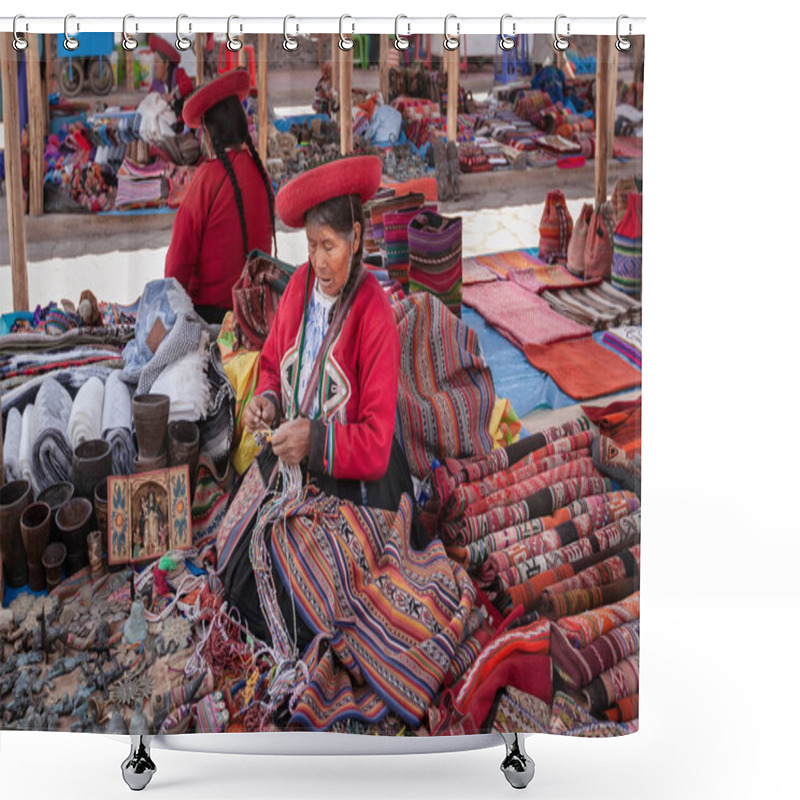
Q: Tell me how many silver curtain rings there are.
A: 12